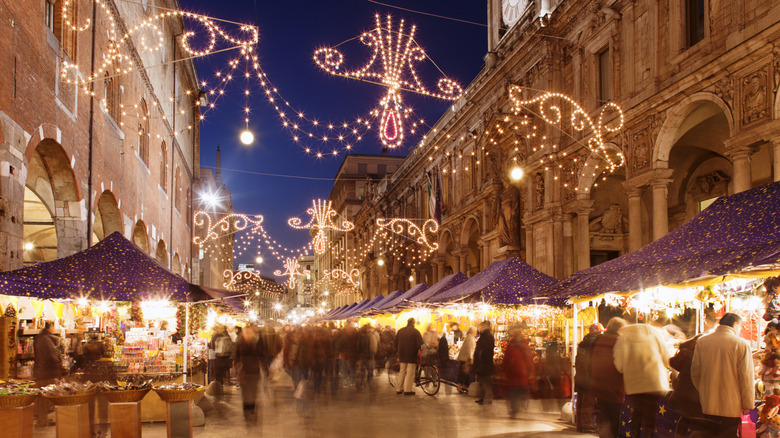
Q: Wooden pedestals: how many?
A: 4